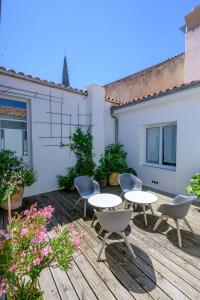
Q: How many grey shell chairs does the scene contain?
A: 4